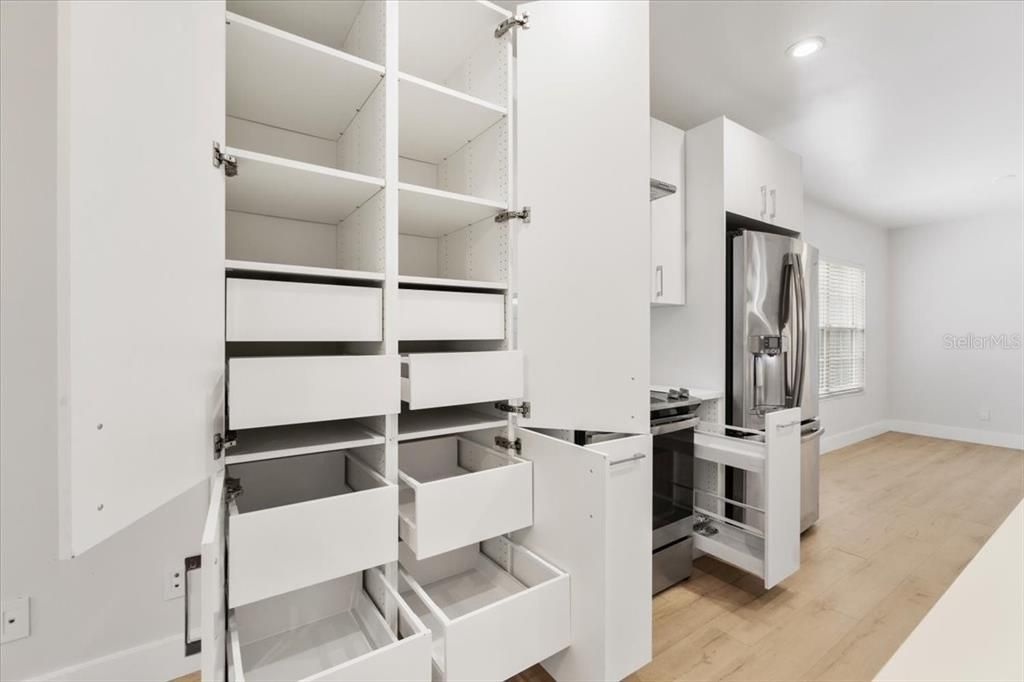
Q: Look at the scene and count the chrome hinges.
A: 7